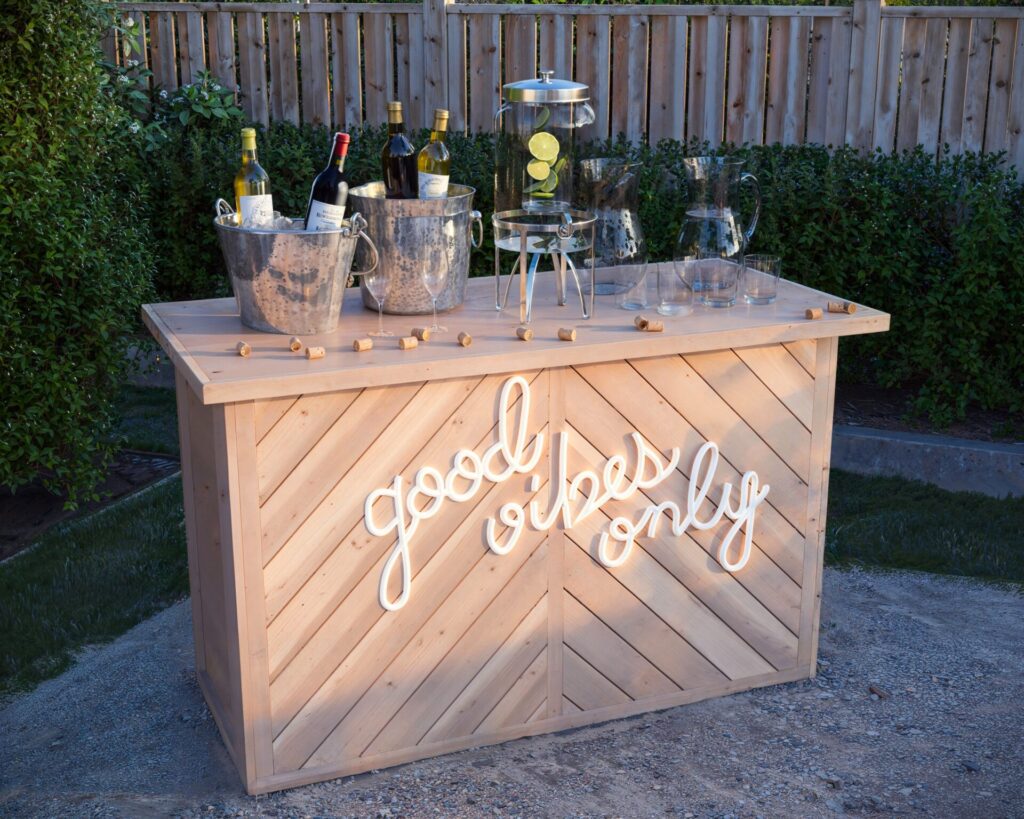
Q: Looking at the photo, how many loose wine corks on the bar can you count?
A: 14